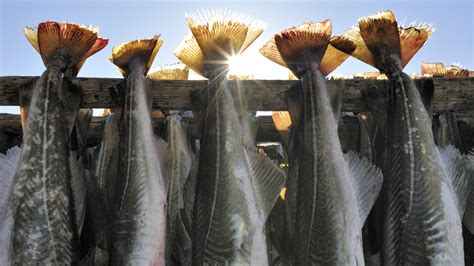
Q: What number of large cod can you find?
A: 5